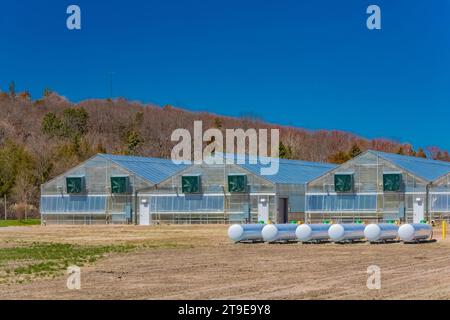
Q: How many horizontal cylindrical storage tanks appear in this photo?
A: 6